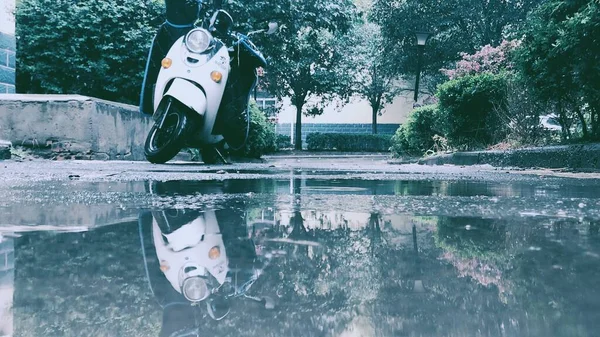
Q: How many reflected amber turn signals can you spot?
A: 2